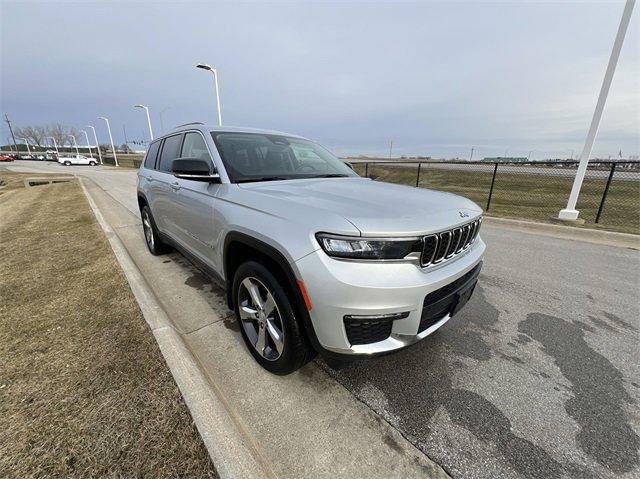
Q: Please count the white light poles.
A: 9